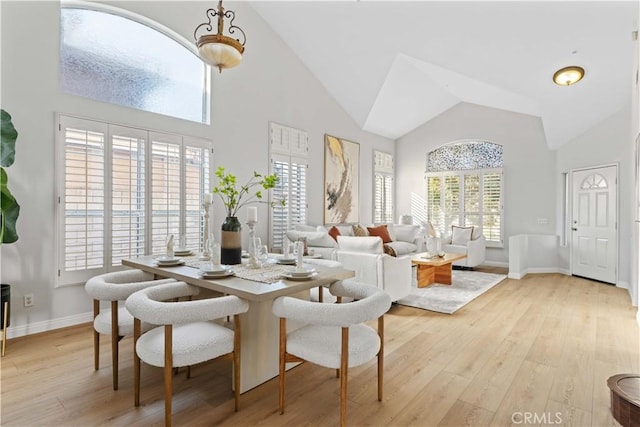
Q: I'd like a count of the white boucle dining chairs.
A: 4